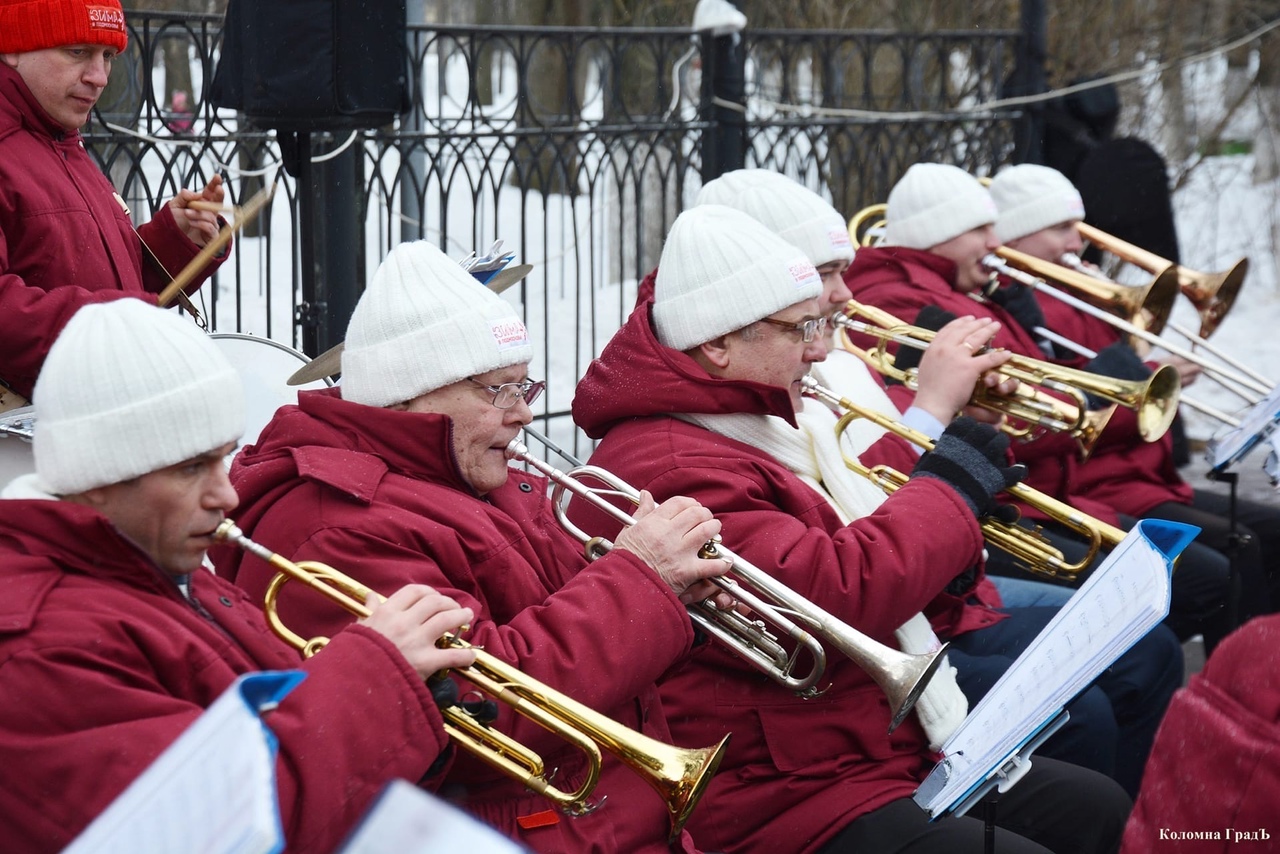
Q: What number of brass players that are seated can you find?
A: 6